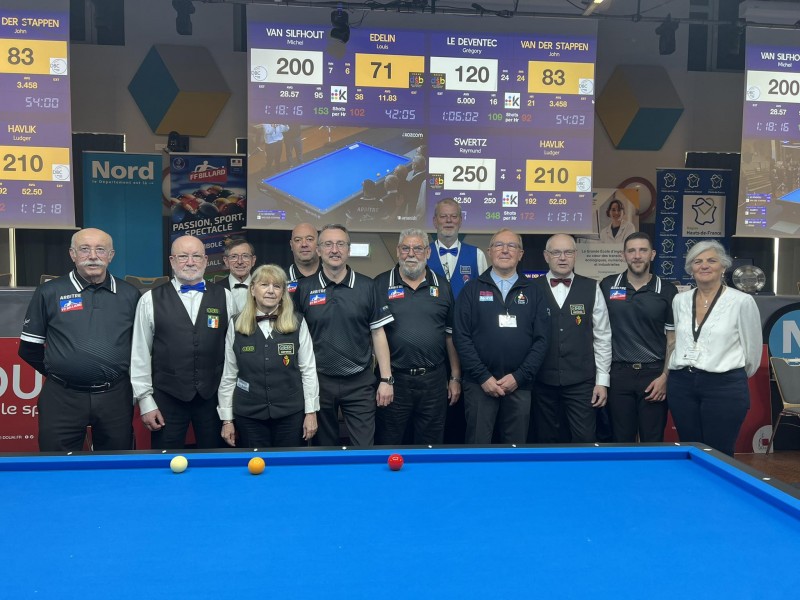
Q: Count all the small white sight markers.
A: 10